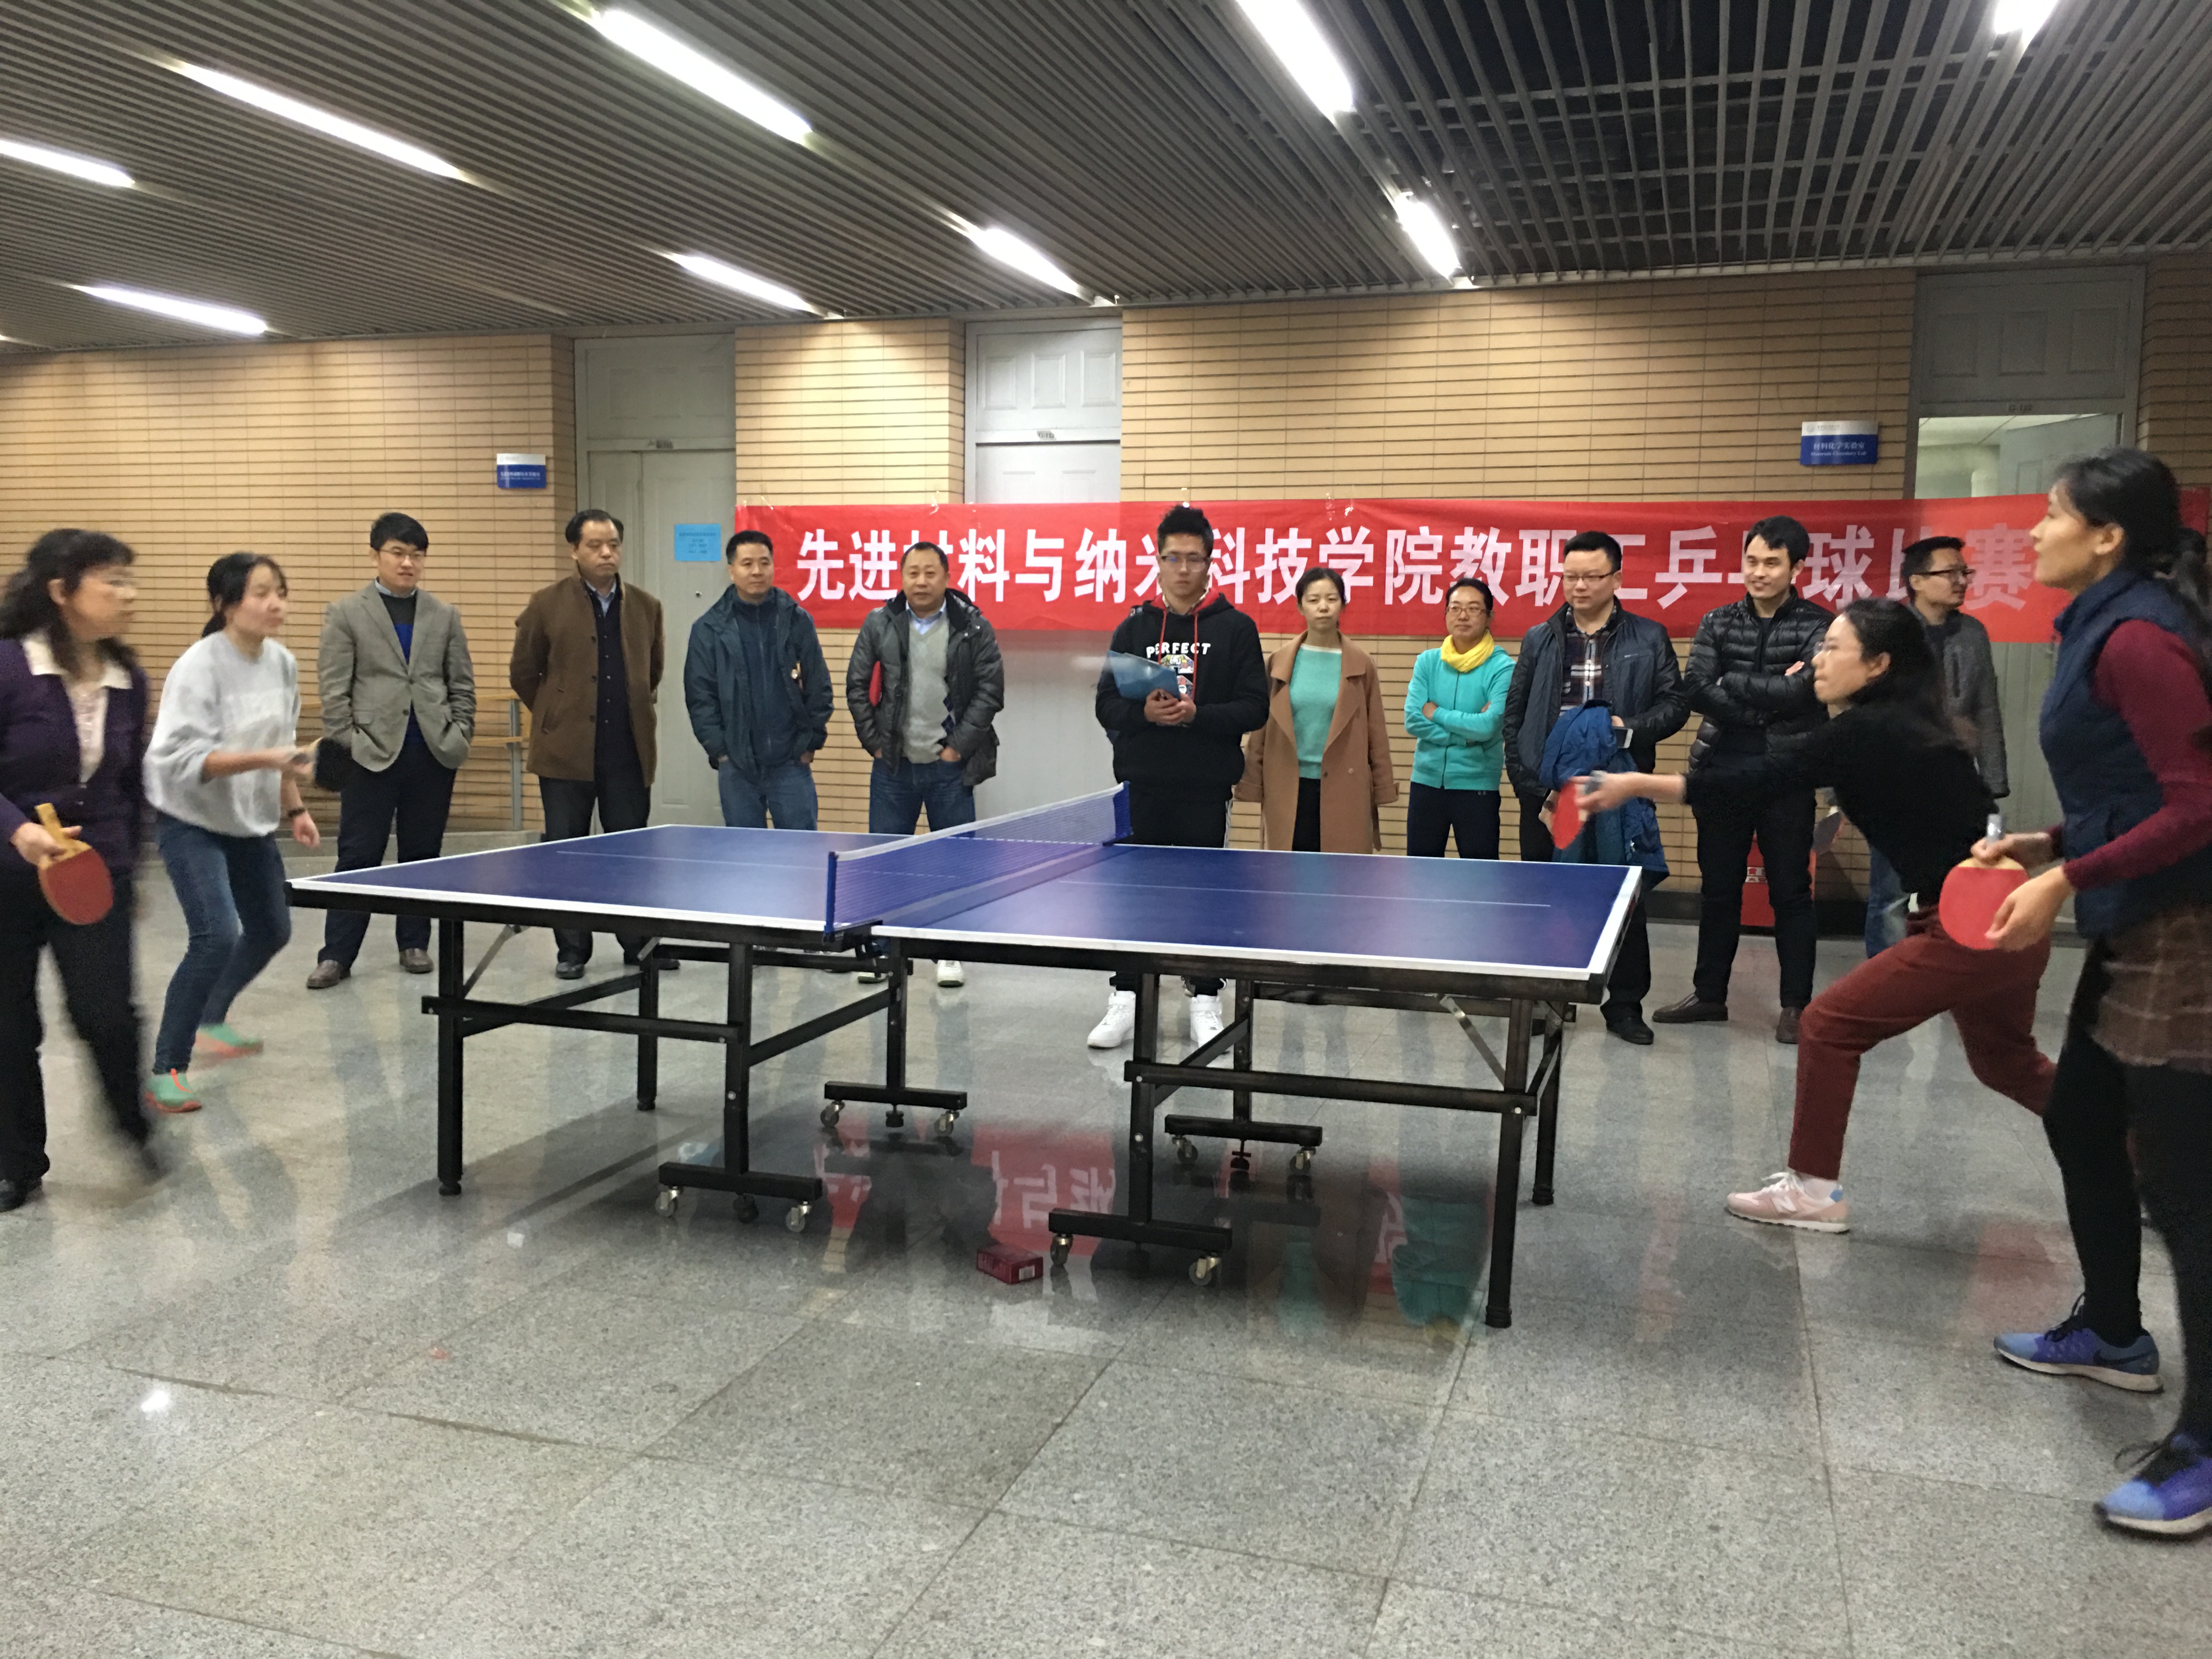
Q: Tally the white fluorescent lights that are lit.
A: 9